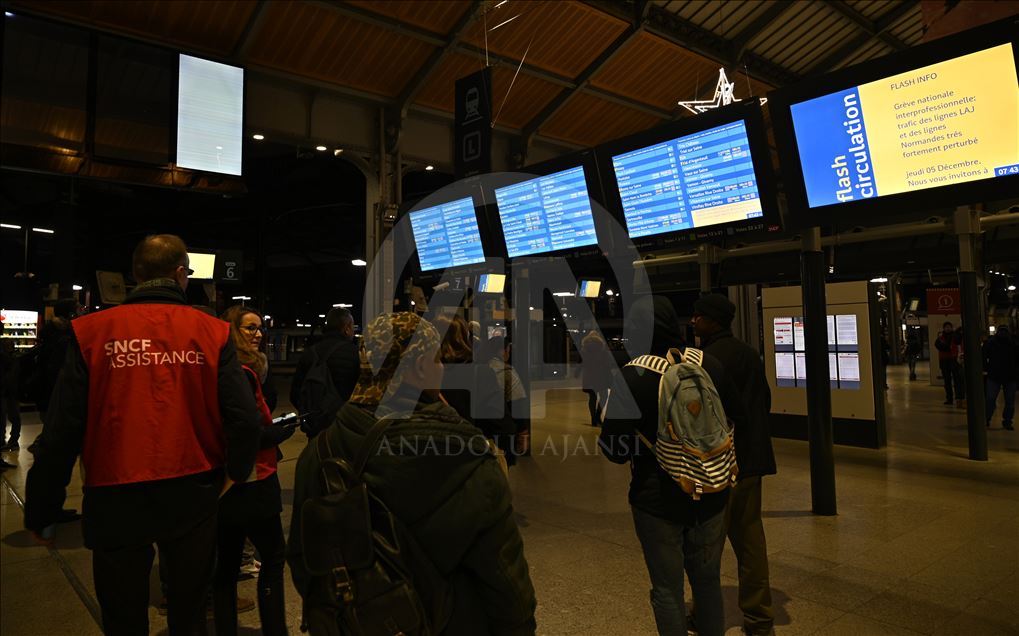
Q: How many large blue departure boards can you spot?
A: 3